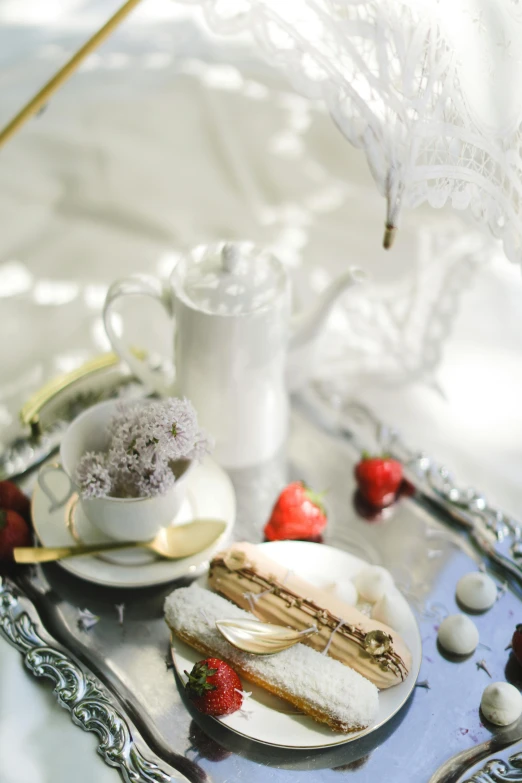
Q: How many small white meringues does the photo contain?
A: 6